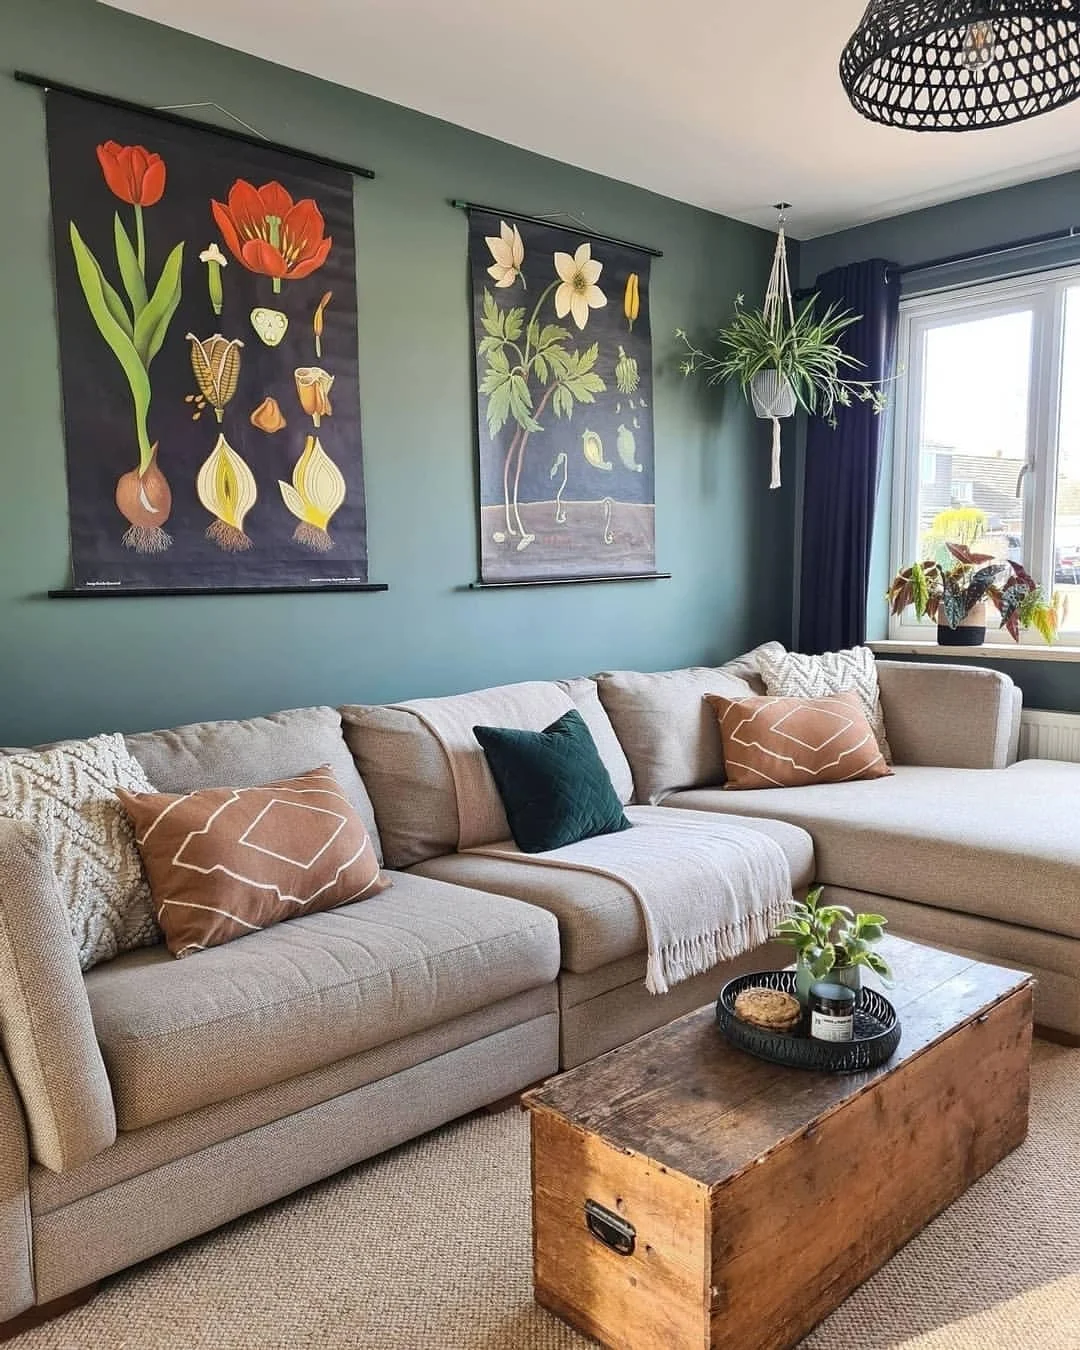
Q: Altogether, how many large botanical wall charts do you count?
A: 2